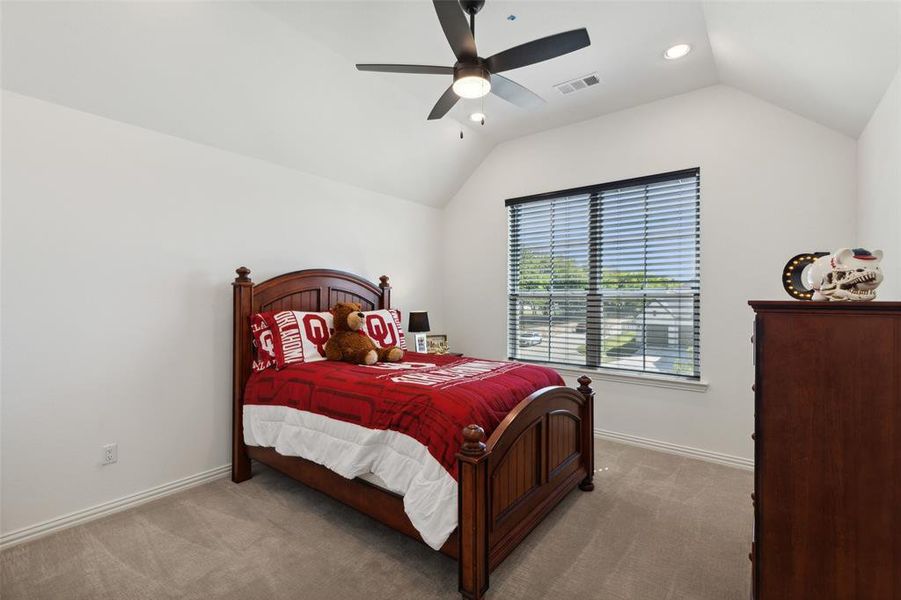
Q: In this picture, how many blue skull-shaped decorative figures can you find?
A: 0